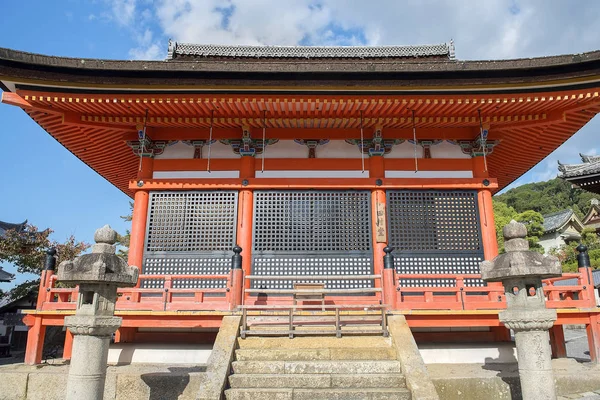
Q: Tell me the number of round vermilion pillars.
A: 4